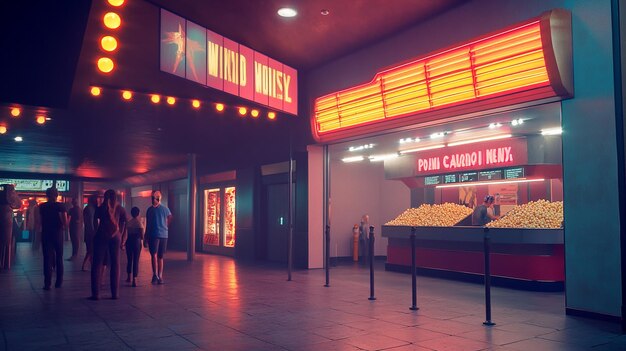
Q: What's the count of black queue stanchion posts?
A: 4